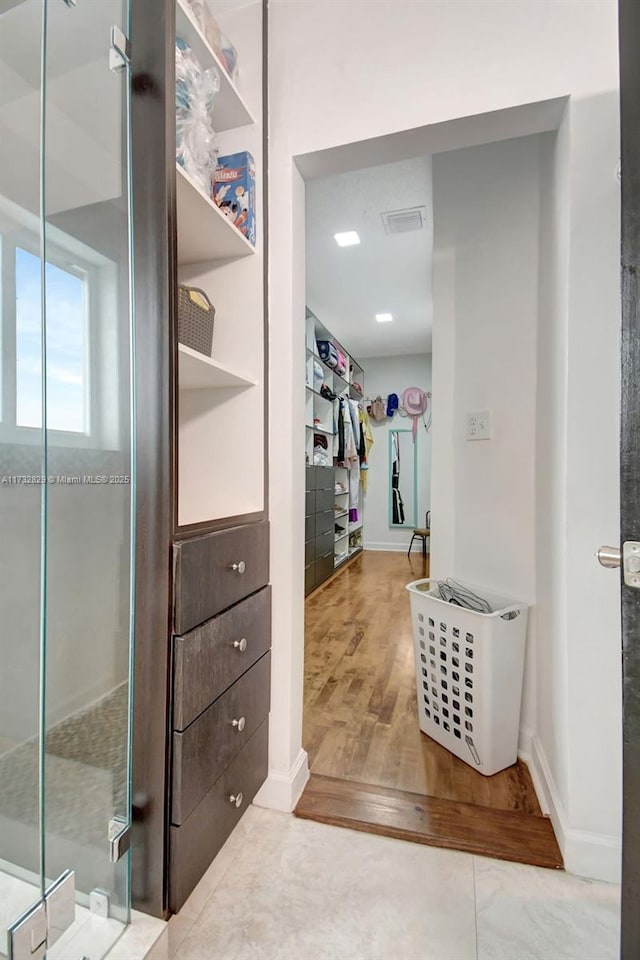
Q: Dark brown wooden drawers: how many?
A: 4